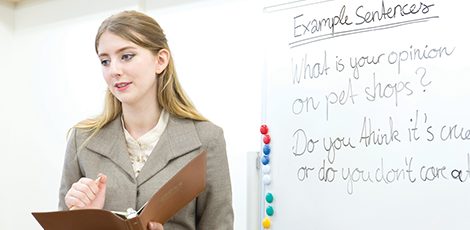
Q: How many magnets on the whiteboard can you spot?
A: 9